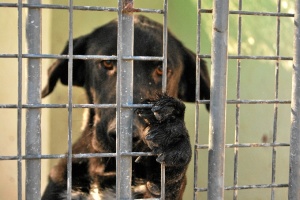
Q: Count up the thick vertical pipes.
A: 4